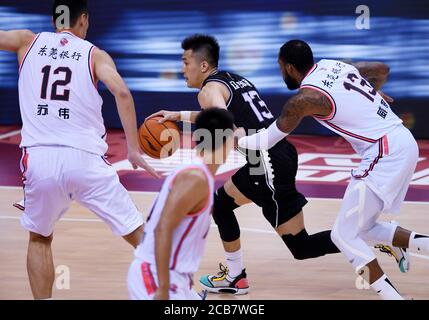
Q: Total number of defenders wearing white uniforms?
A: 3